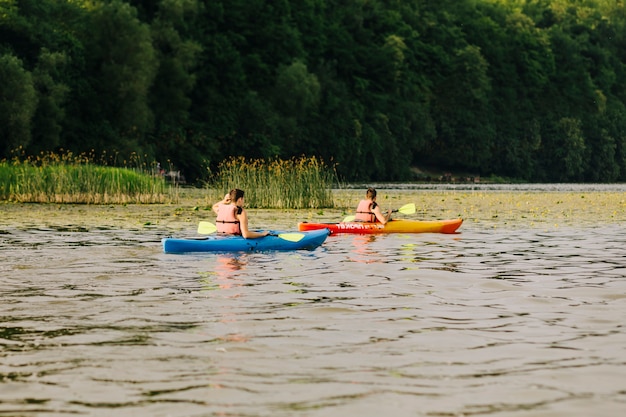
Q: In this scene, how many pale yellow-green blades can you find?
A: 4